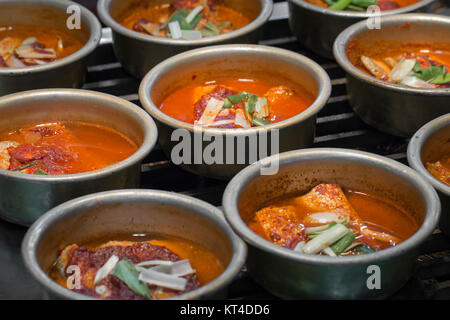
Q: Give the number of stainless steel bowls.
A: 9